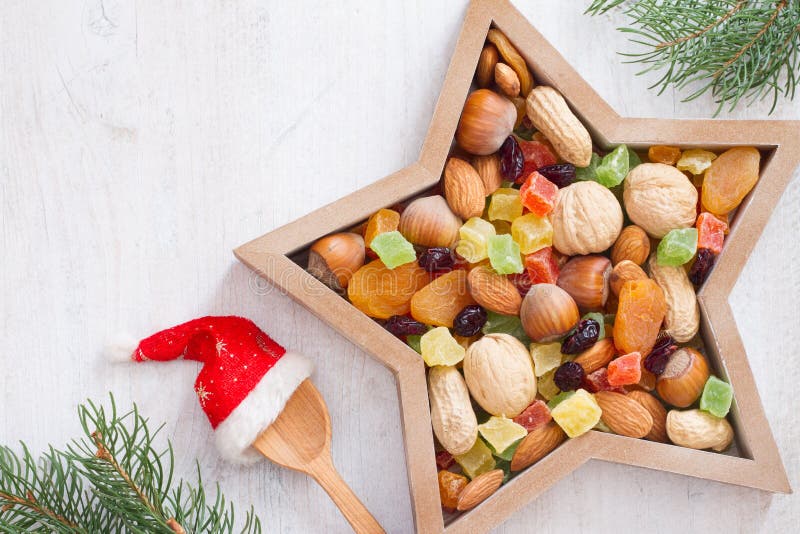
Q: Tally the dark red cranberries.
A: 9